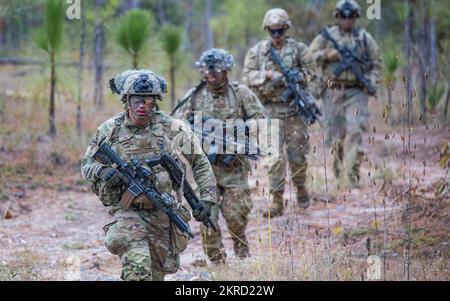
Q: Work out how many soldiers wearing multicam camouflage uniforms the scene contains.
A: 4